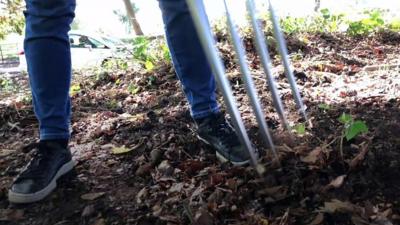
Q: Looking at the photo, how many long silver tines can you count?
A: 4